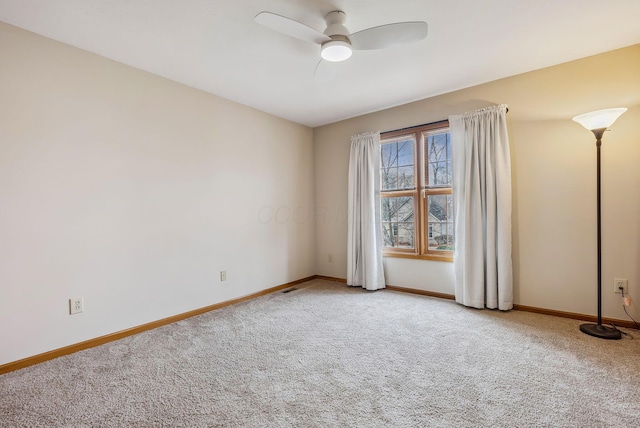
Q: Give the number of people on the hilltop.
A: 0